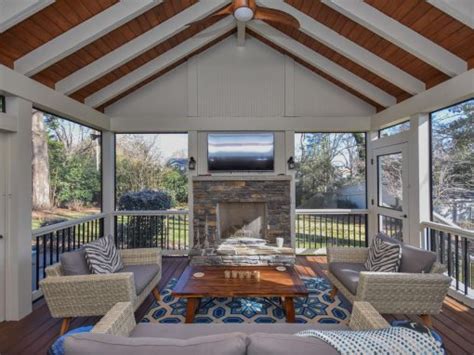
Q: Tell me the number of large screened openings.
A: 4